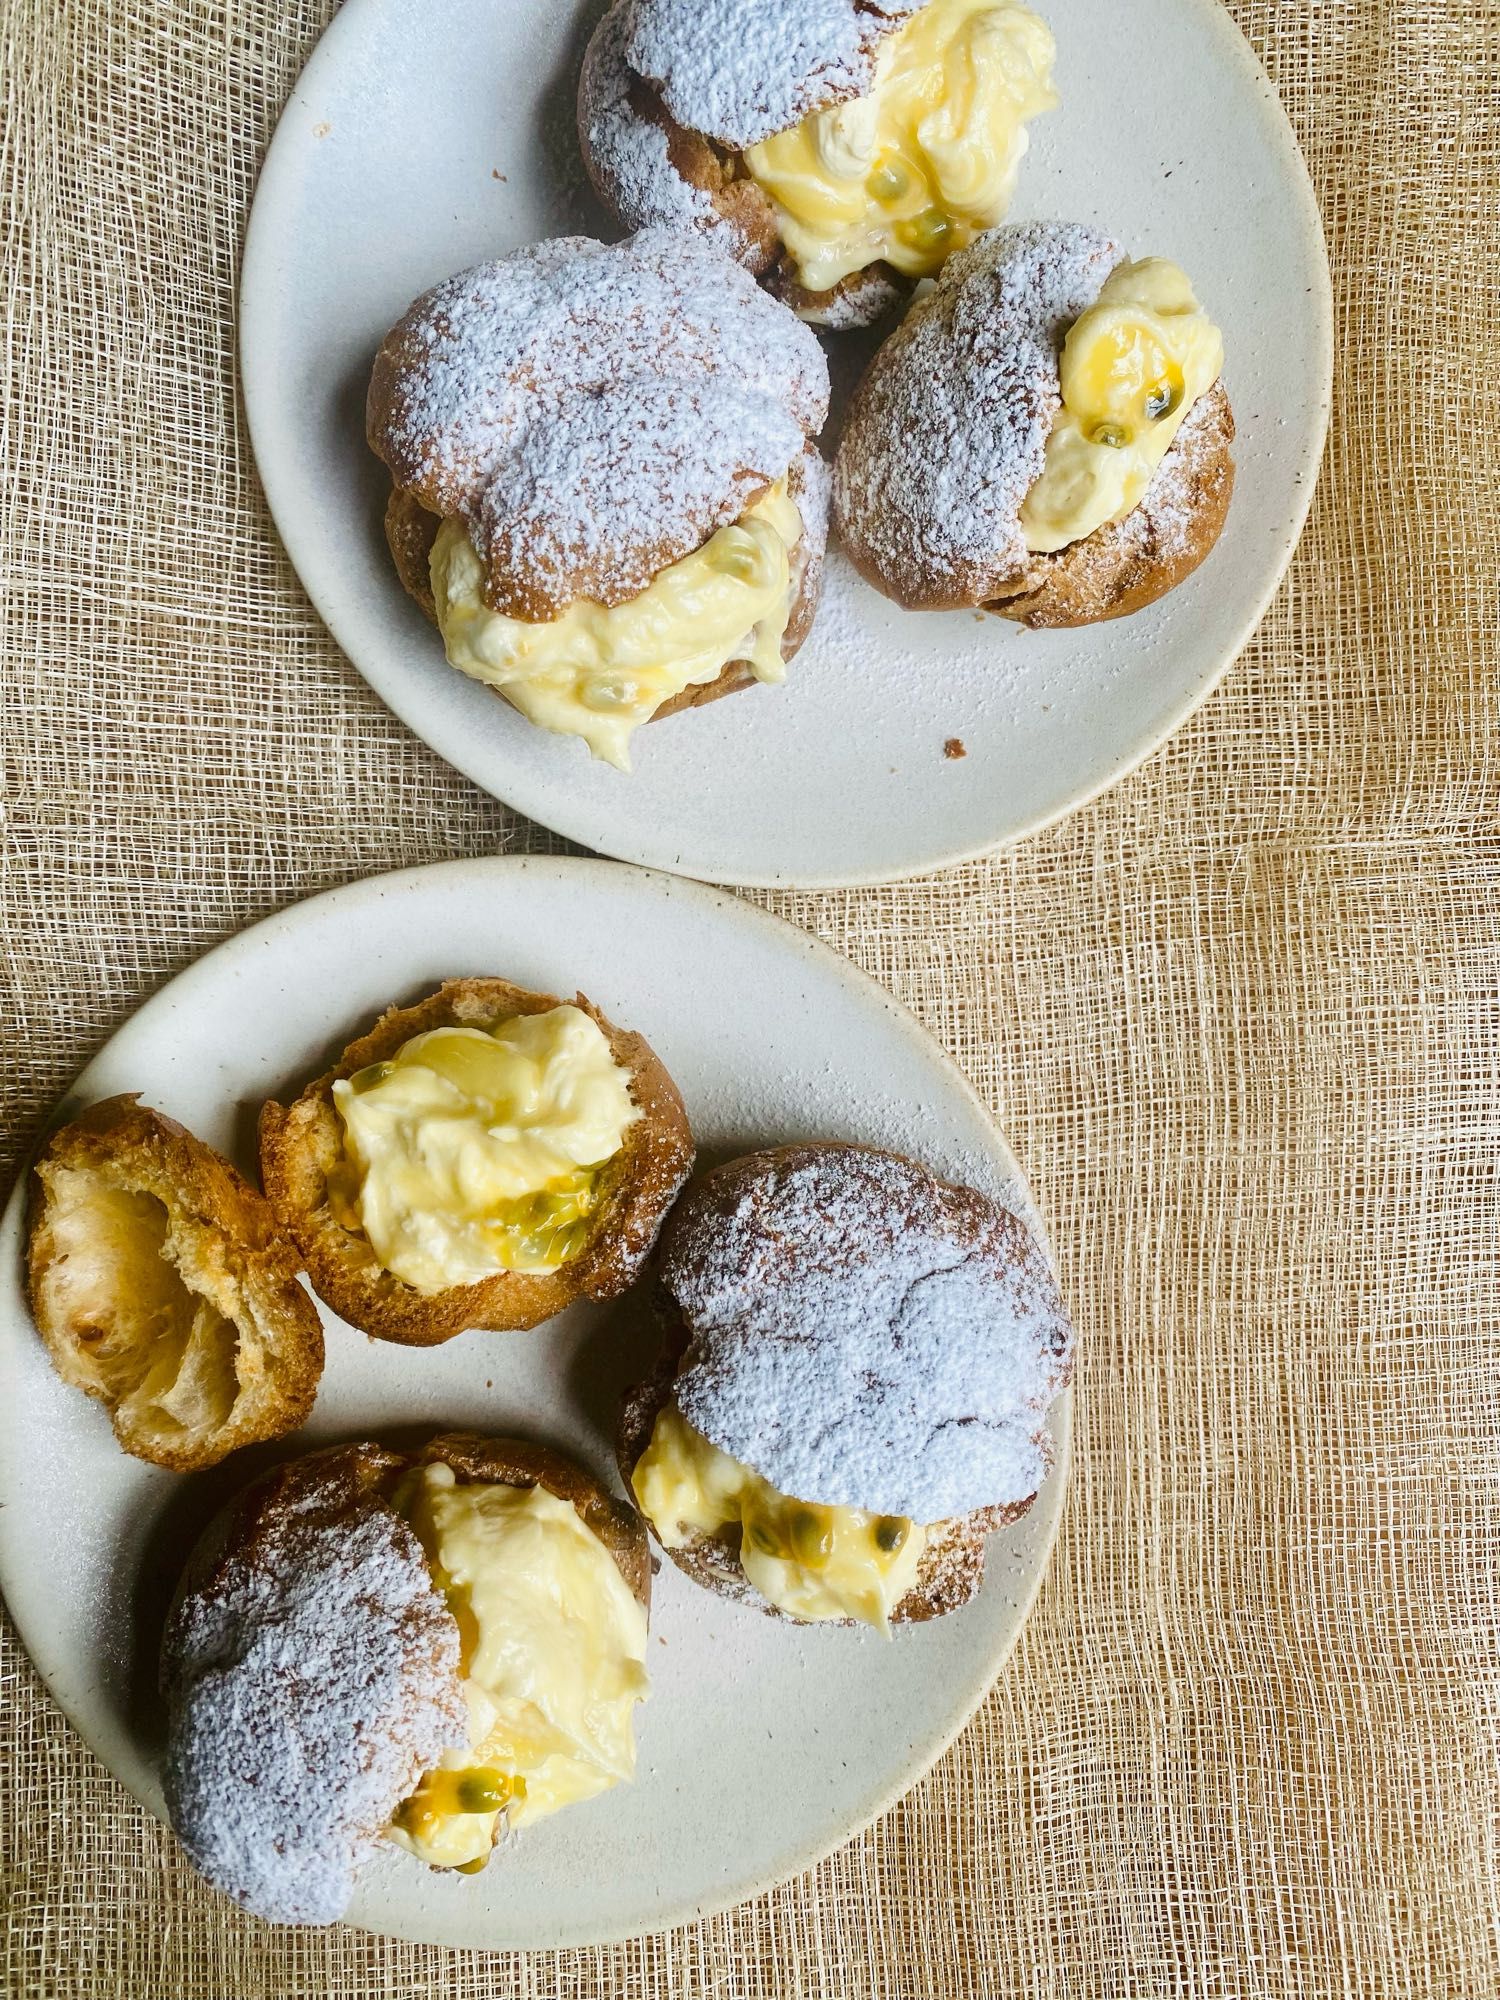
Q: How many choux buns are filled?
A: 6